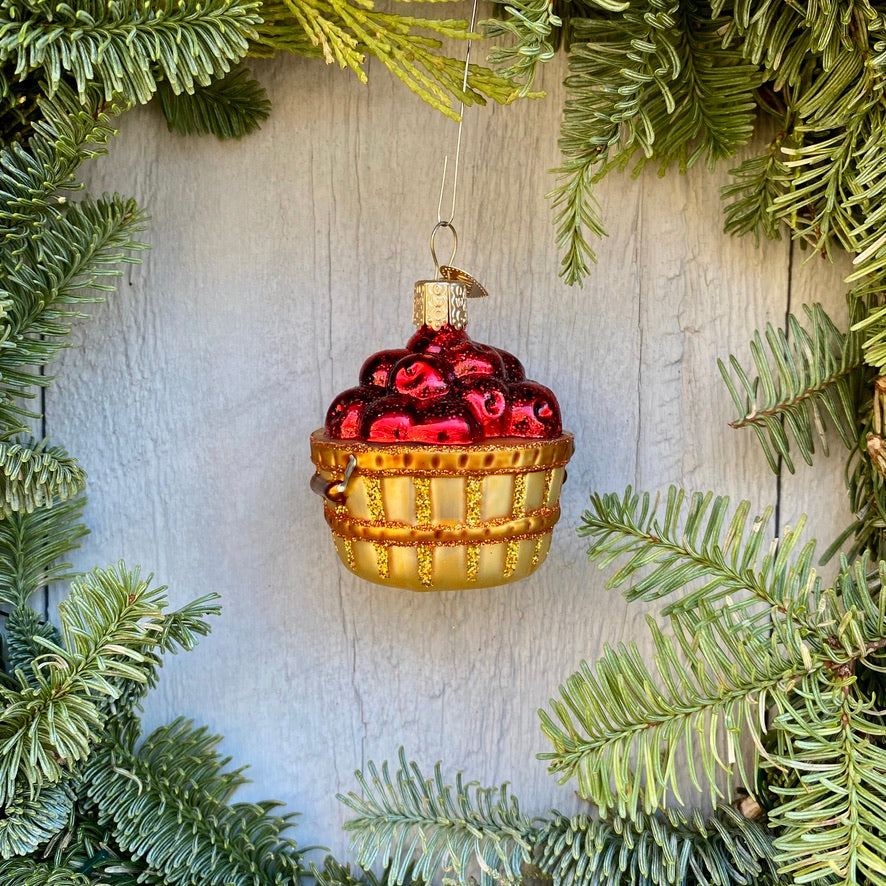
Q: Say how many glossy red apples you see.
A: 10